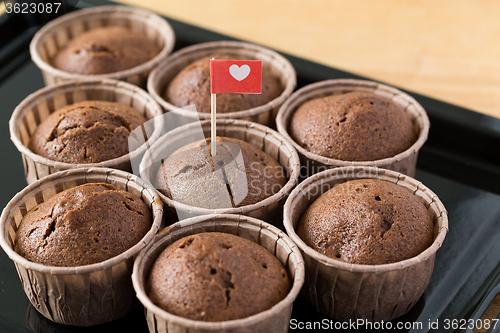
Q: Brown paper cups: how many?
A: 8